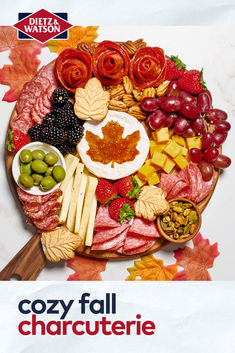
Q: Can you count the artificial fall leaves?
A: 6